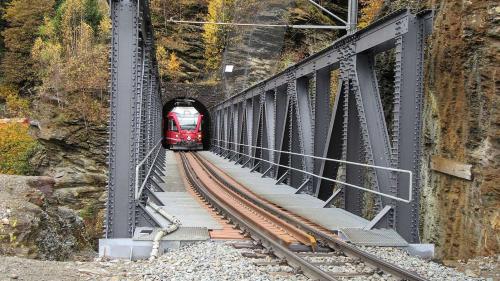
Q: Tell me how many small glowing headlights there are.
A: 2